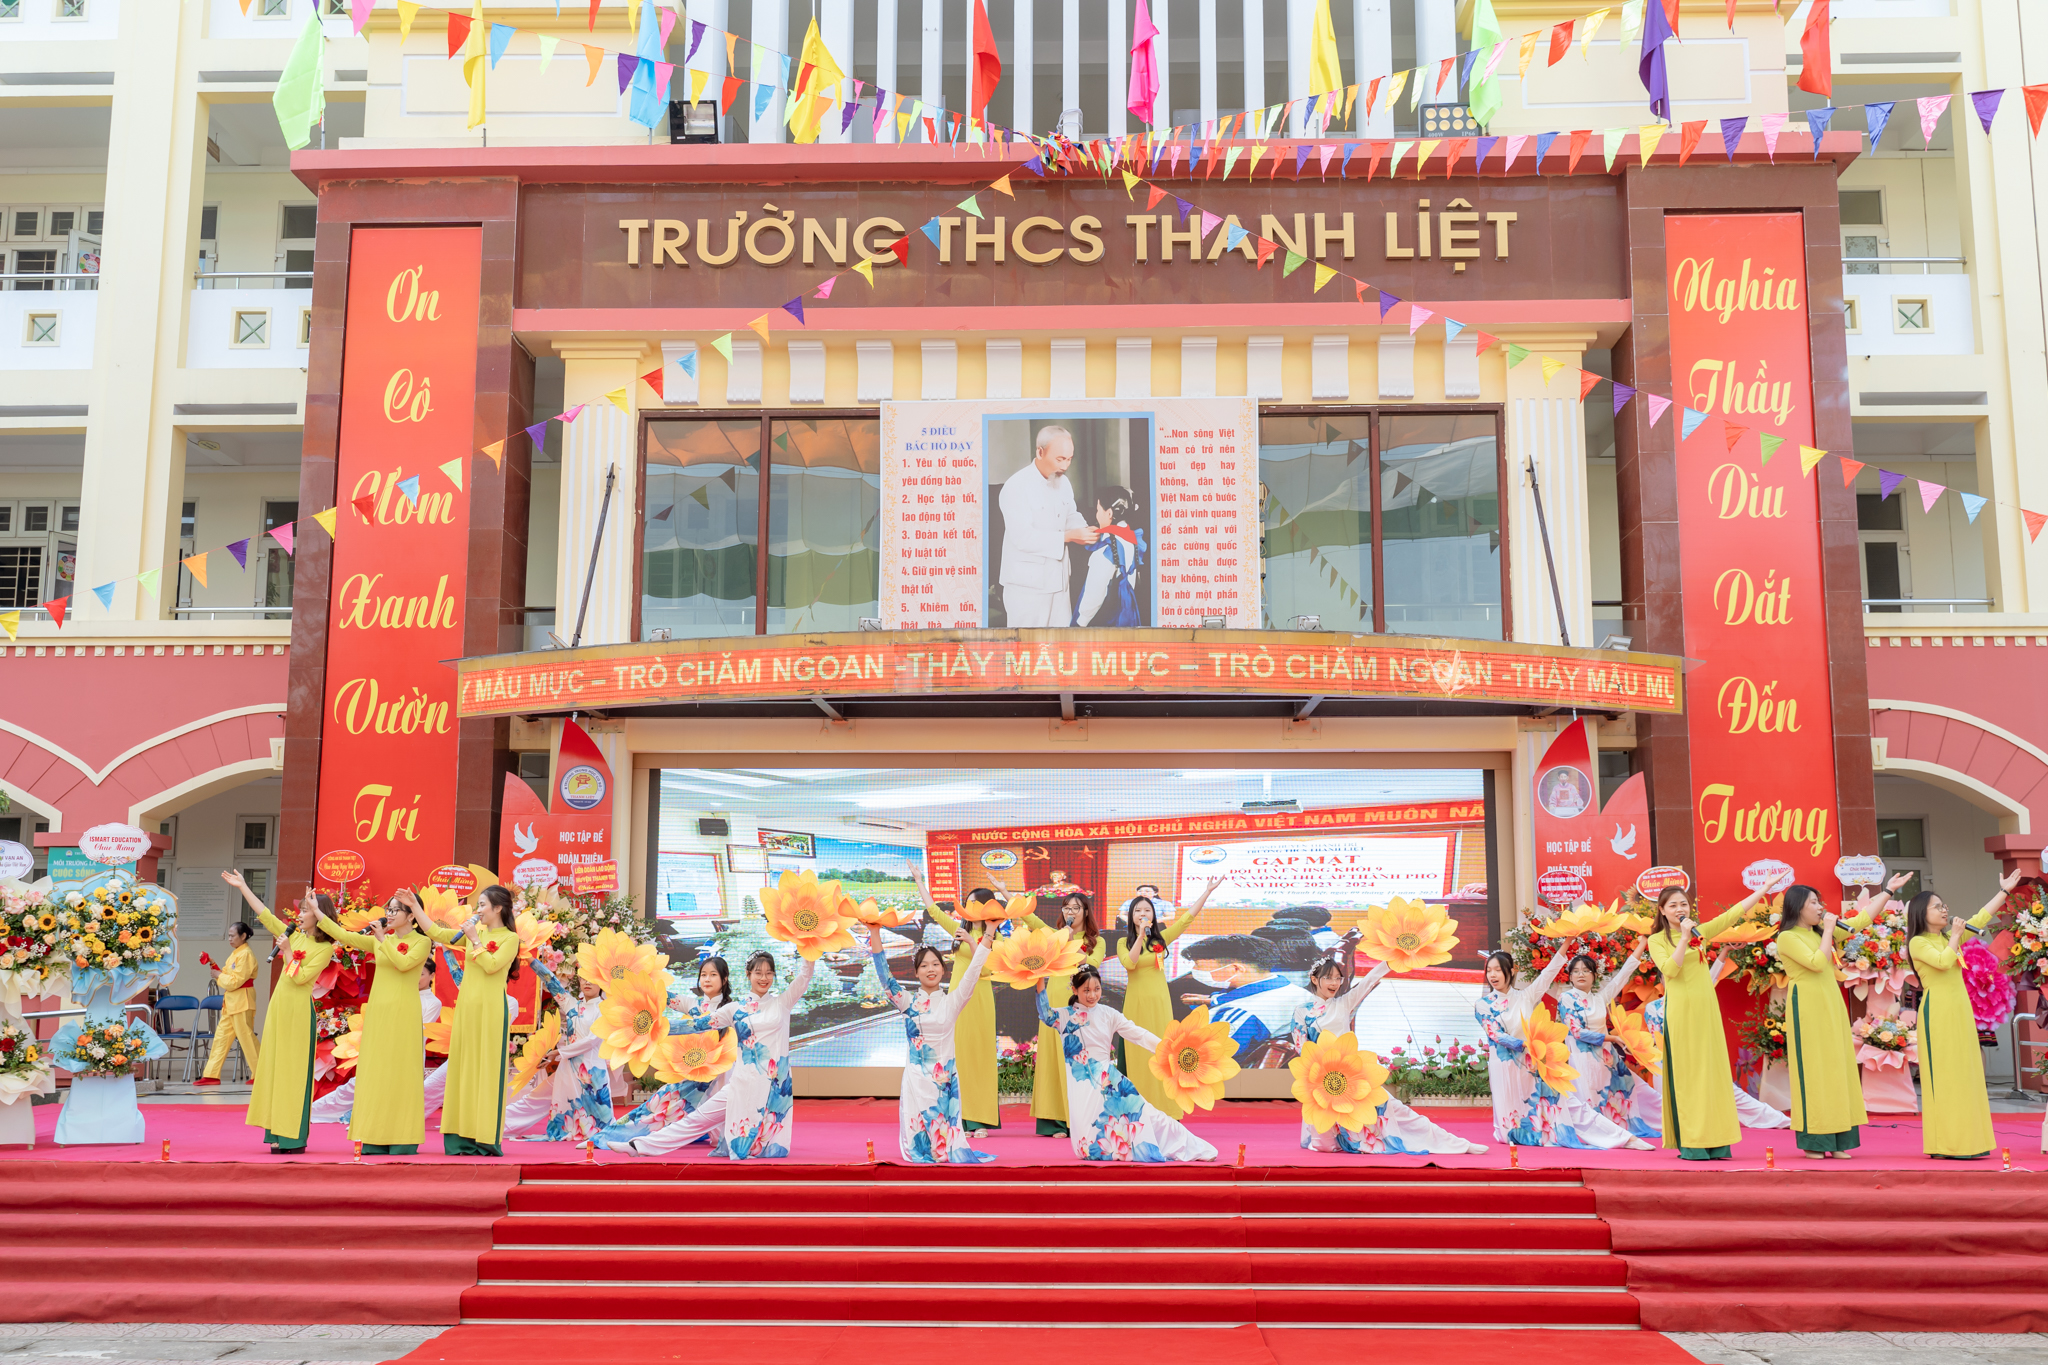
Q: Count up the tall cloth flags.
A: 10